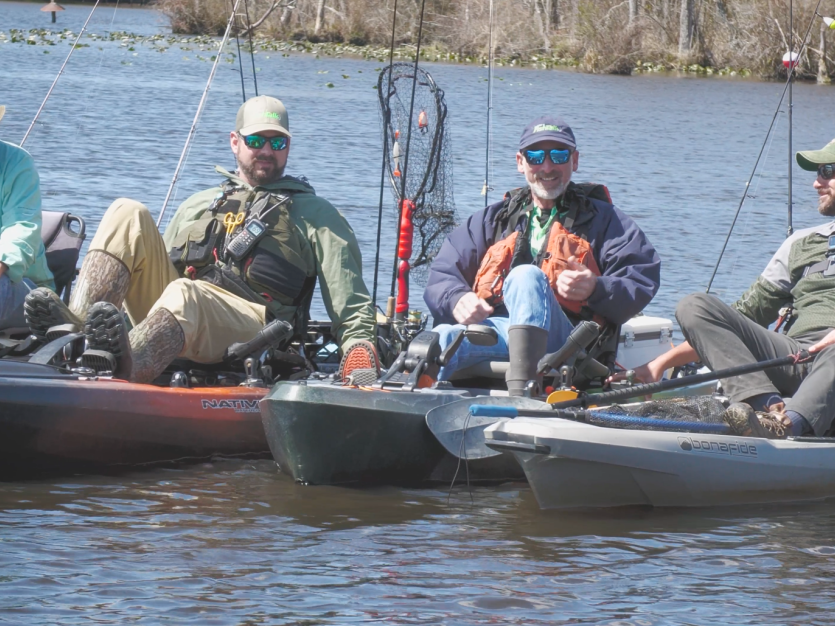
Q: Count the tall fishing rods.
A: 9